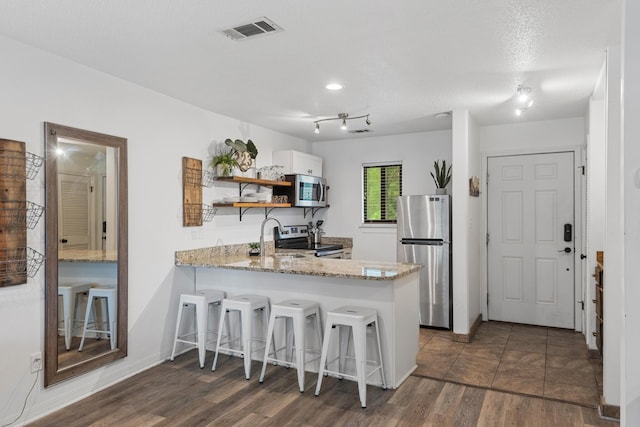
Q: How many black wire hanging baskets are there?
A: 5